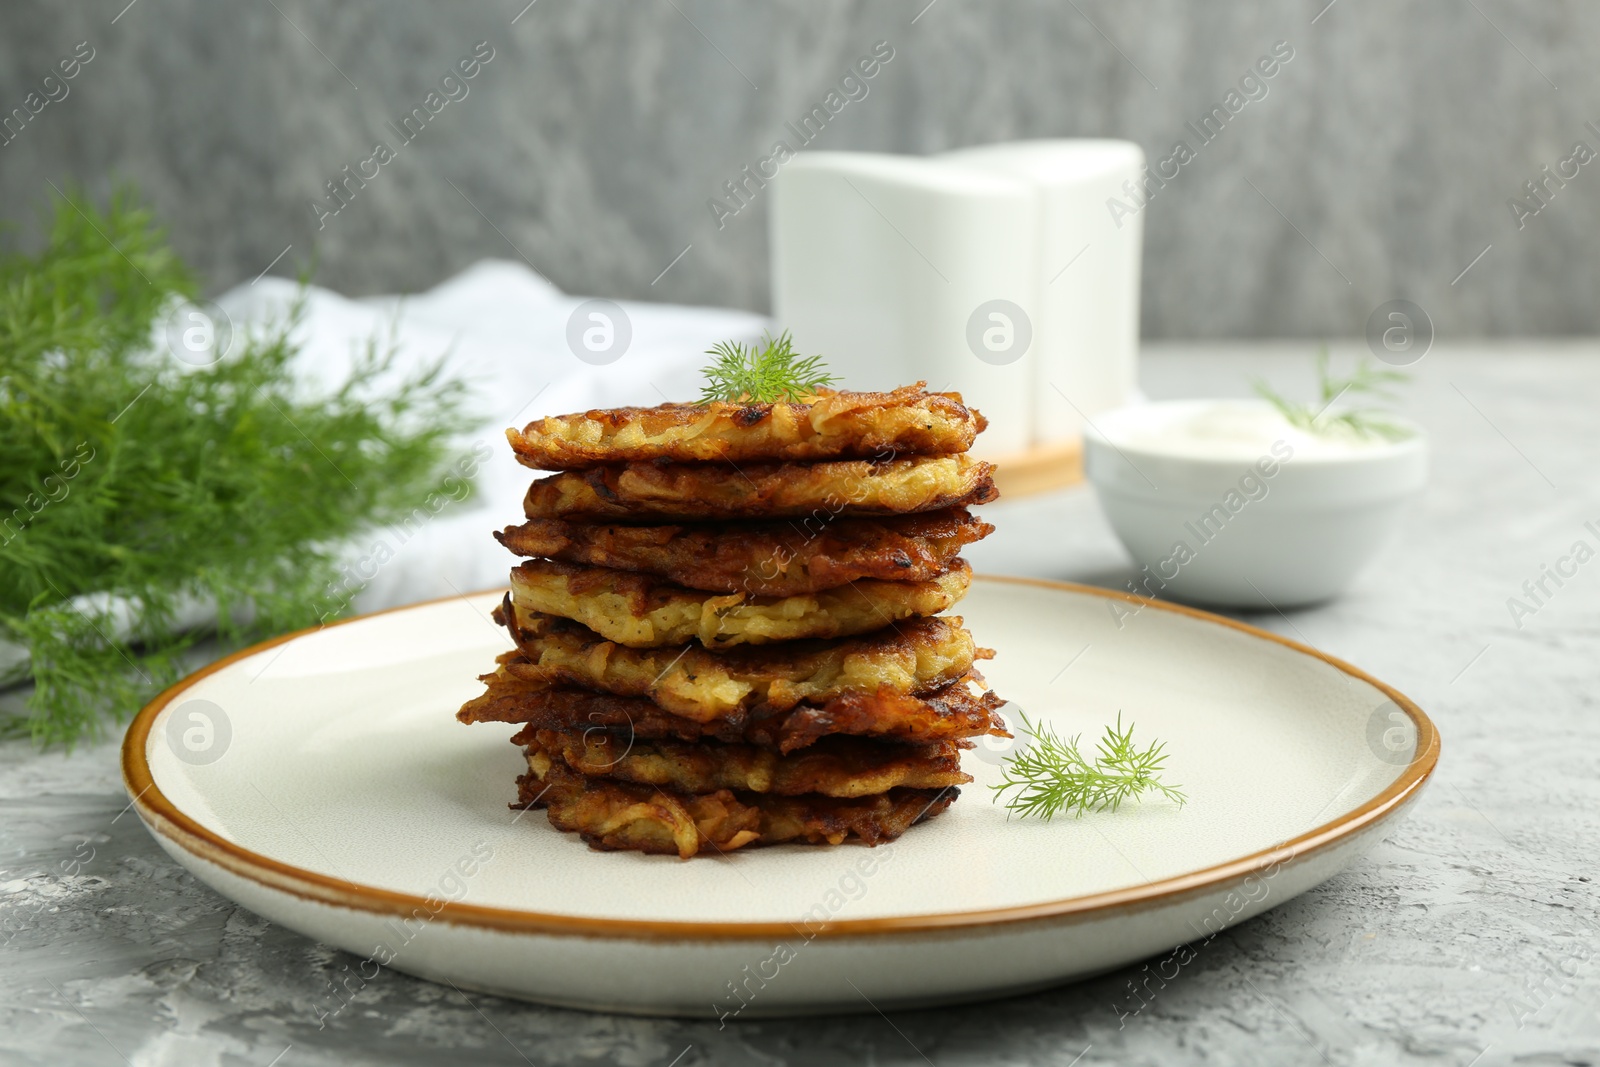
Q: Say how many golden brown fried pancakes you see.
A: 8